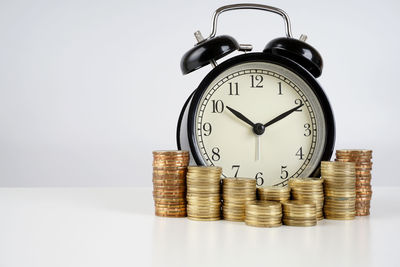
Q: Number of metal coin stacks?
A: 9